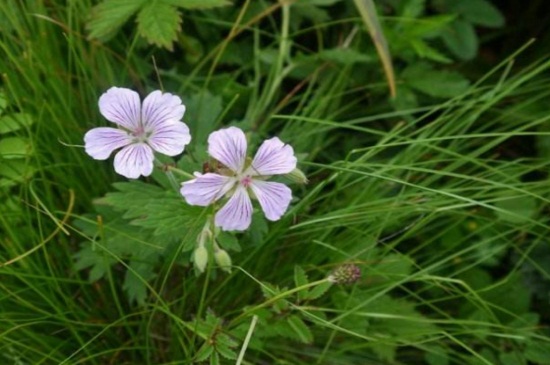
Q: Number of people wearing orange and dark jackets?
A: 0